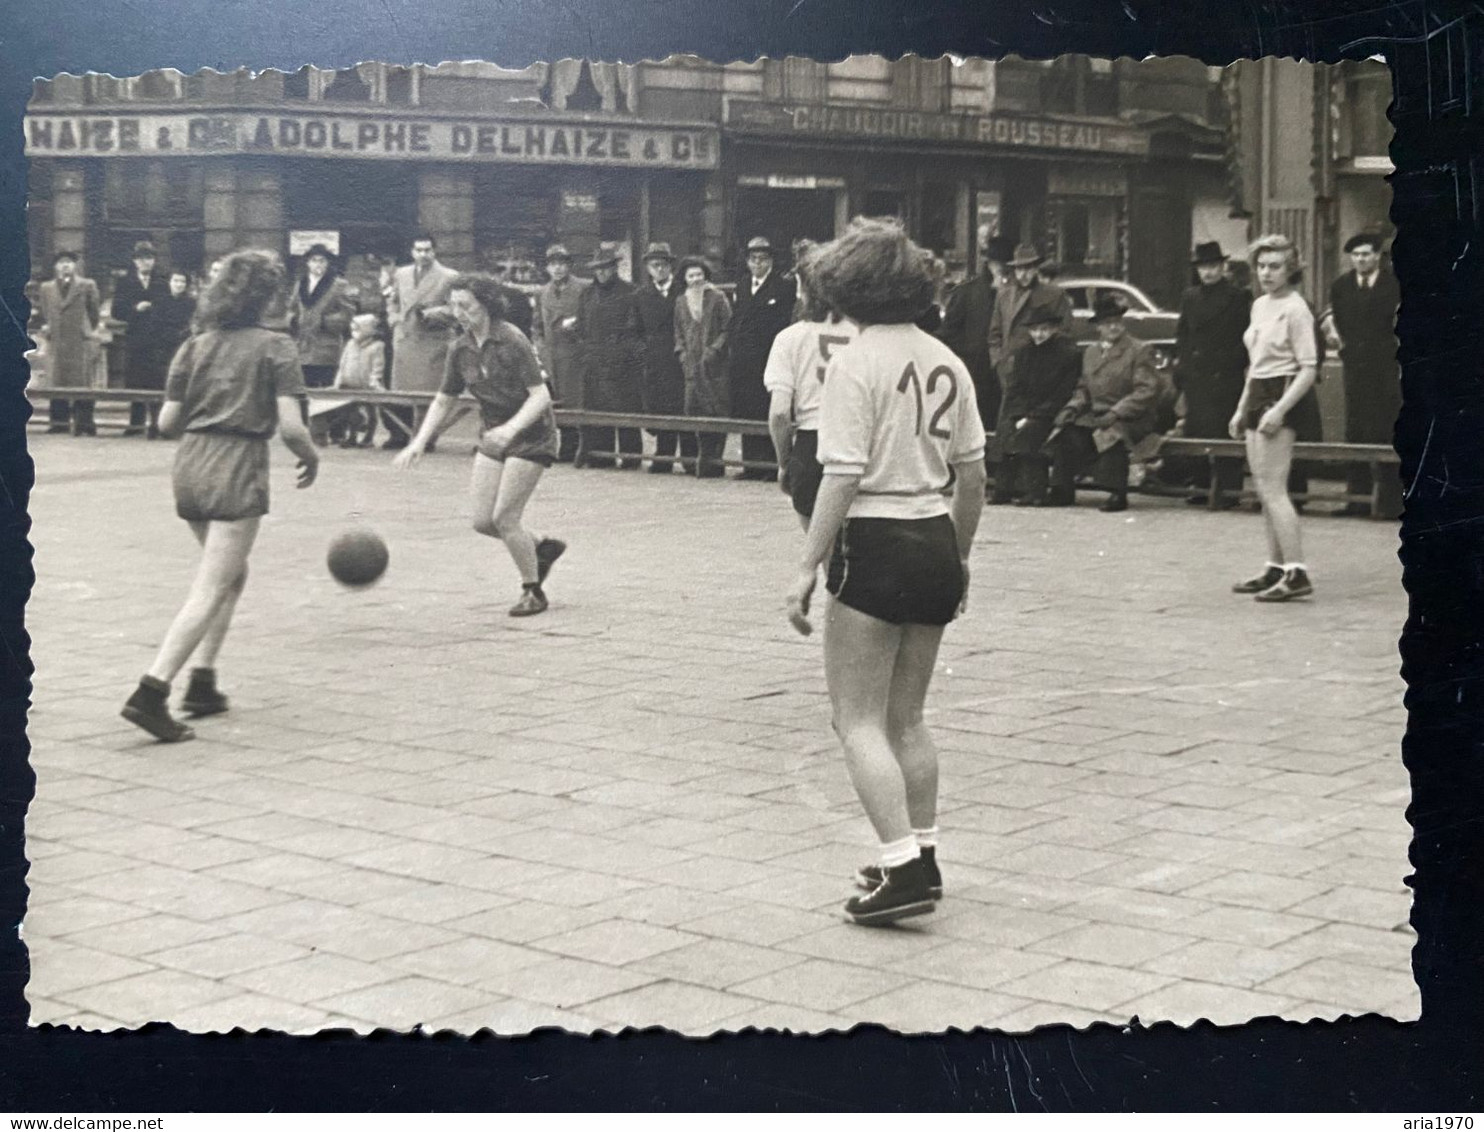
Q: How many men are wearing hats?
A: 13